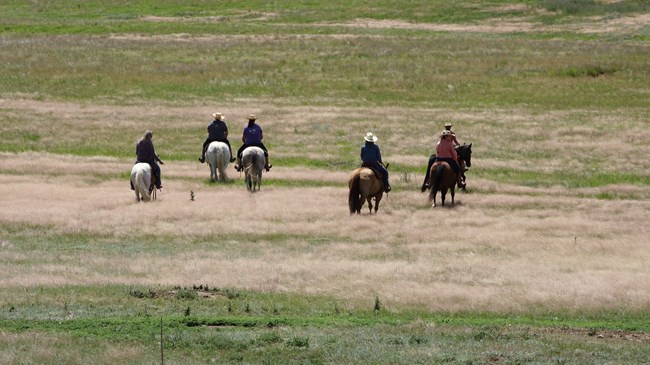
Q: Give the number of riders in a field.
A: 6